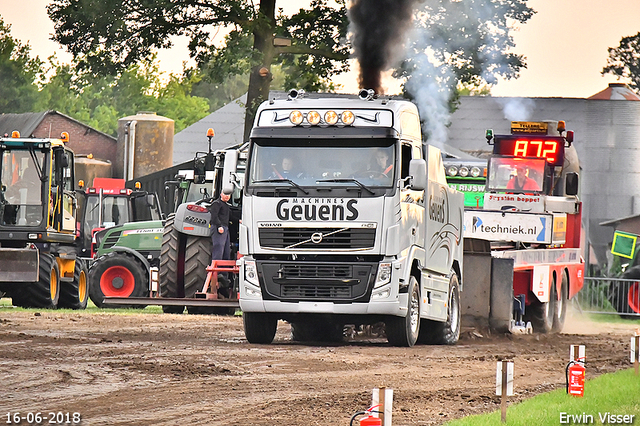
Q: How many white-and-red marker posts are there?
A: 4